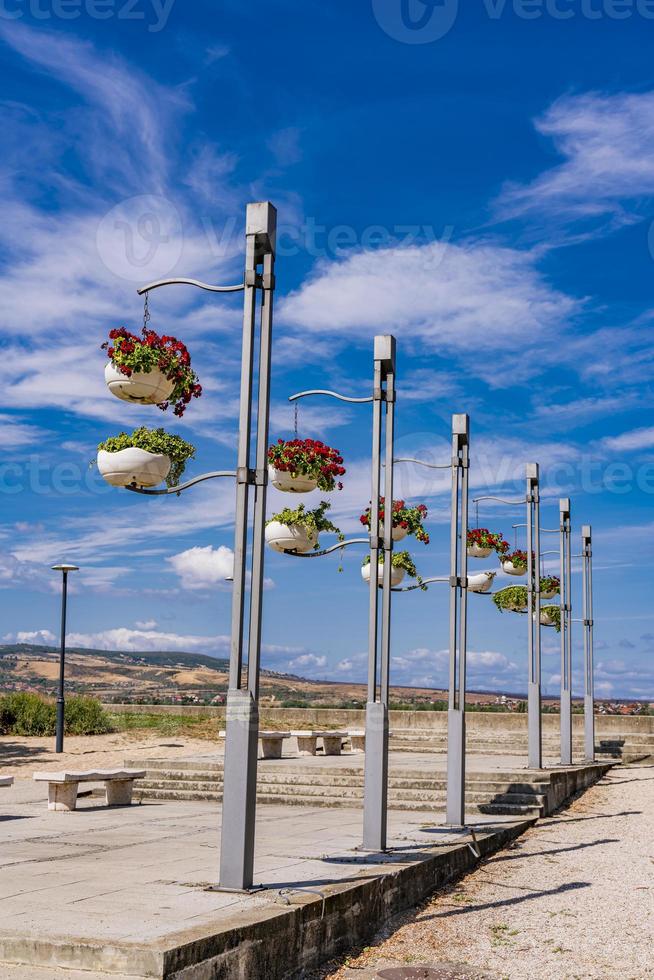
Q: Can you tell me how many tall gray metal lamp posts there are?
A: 6